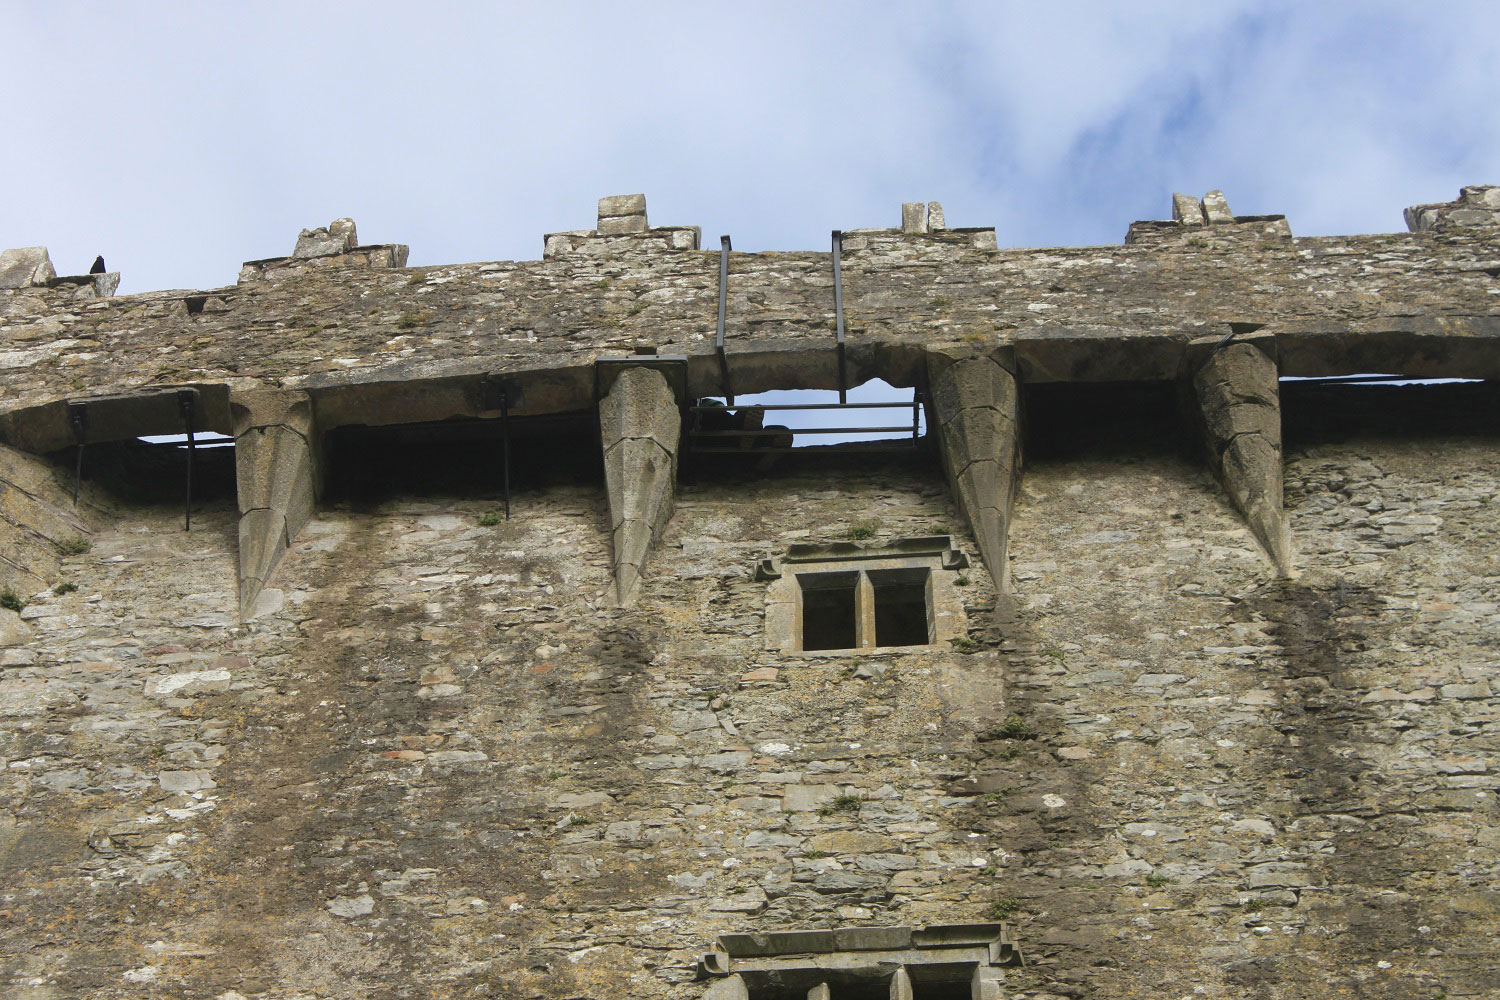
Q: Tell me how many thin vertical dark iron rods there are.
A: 5